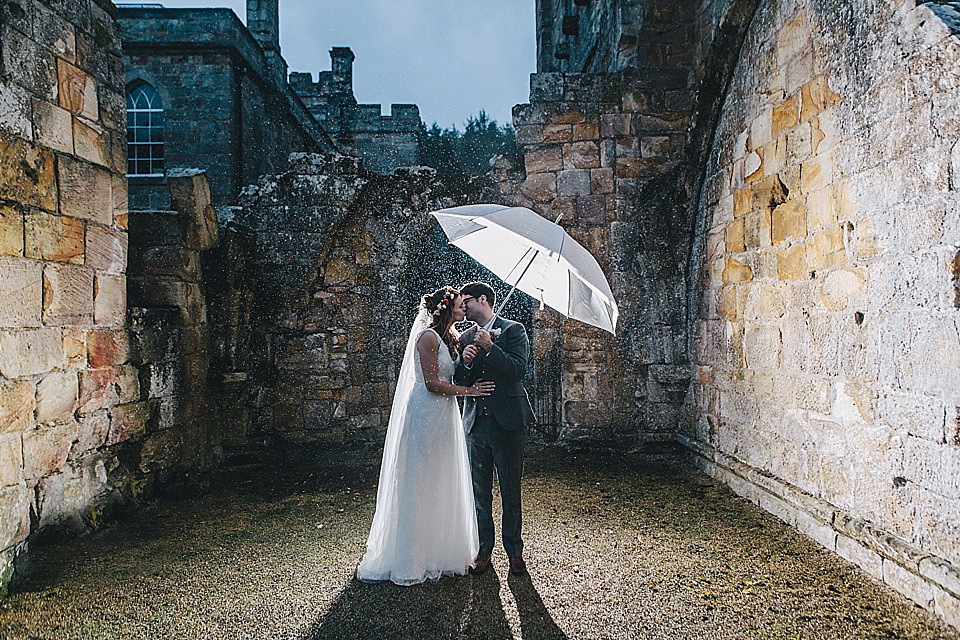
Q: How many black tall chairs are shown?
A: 0